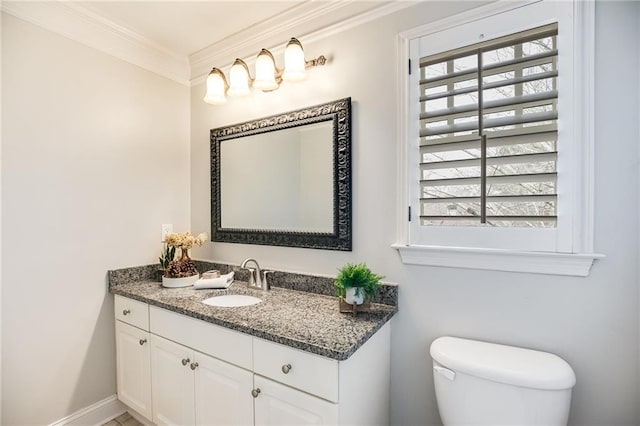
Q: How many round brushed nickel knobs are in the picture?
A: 6